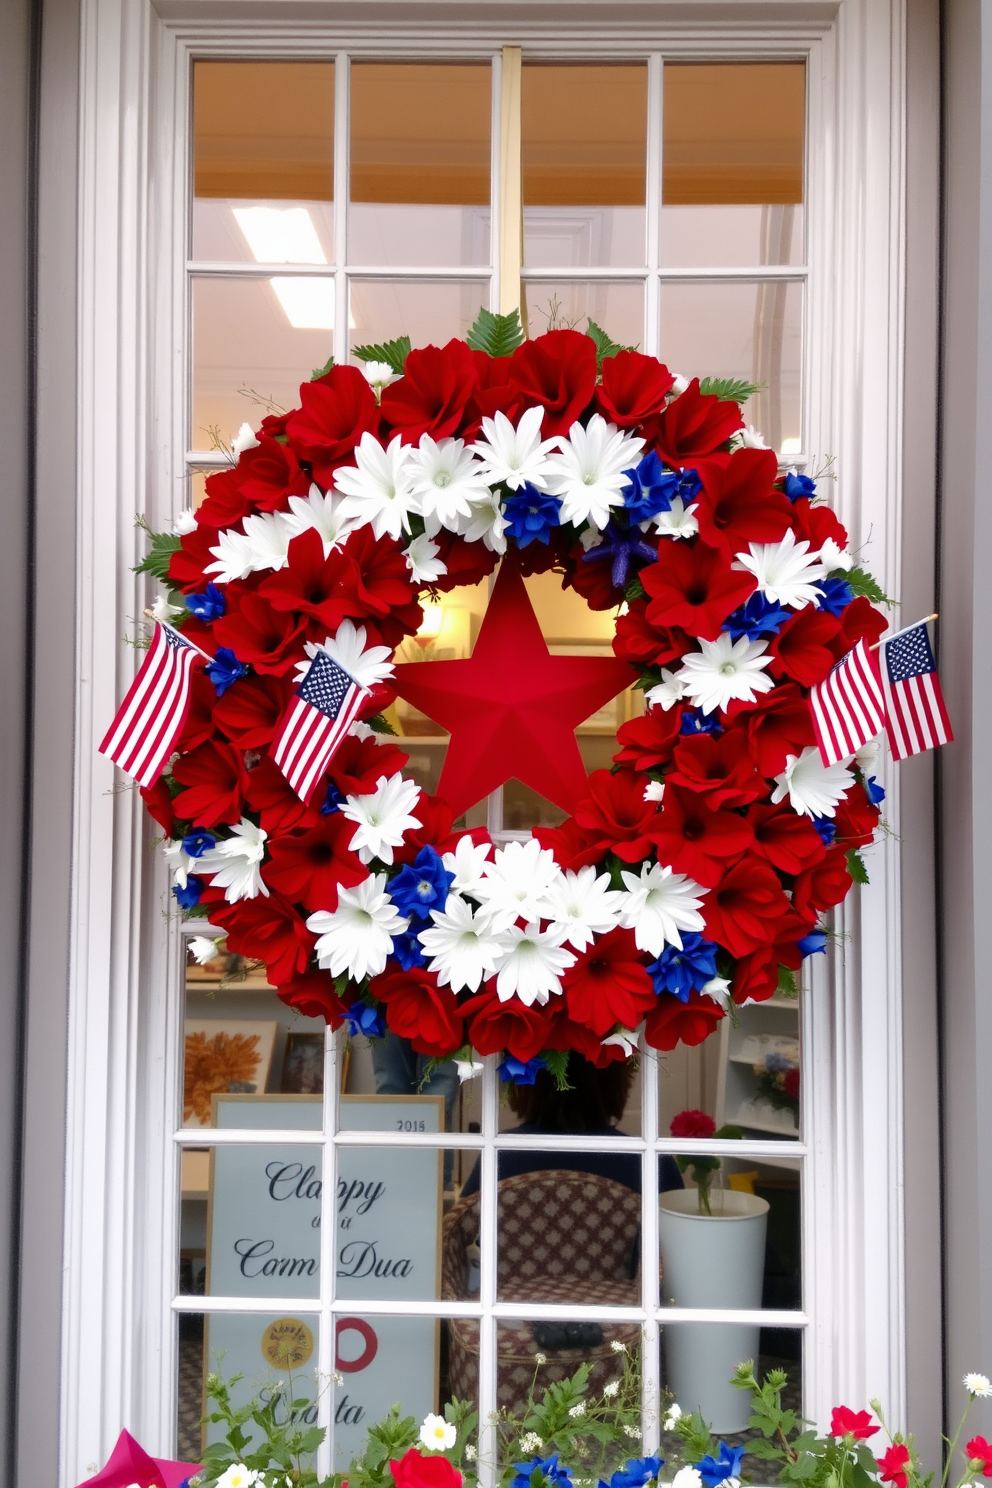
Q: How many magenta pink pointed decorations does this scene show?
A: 1